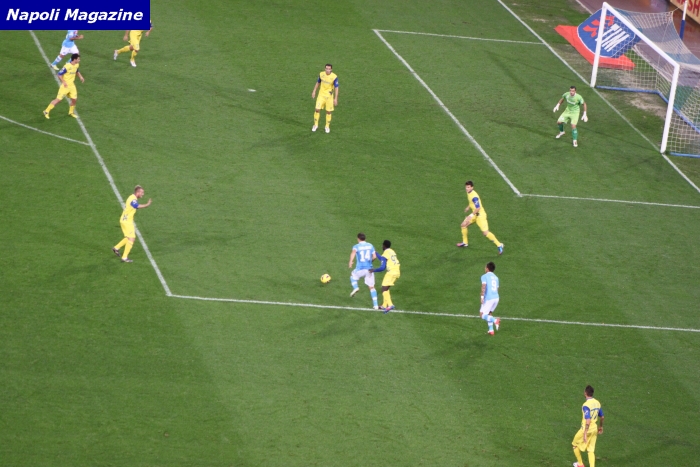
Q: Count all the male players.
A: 11